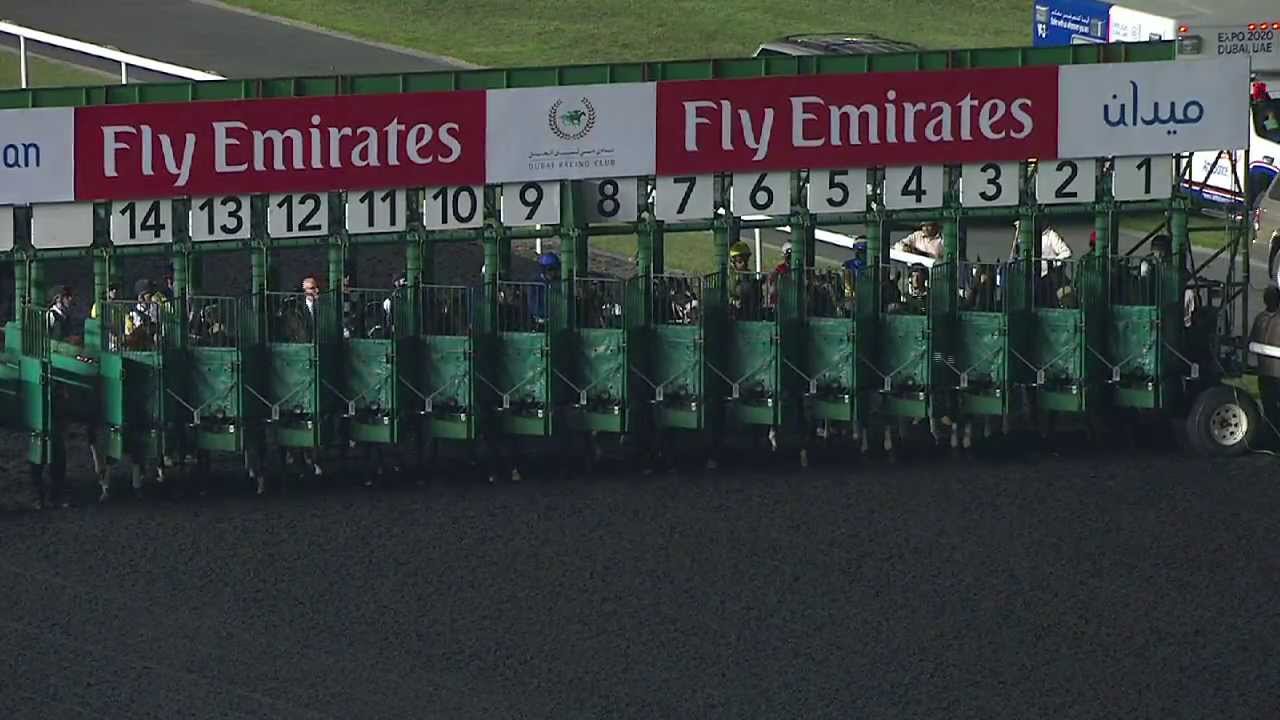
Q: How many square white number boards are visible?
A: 14